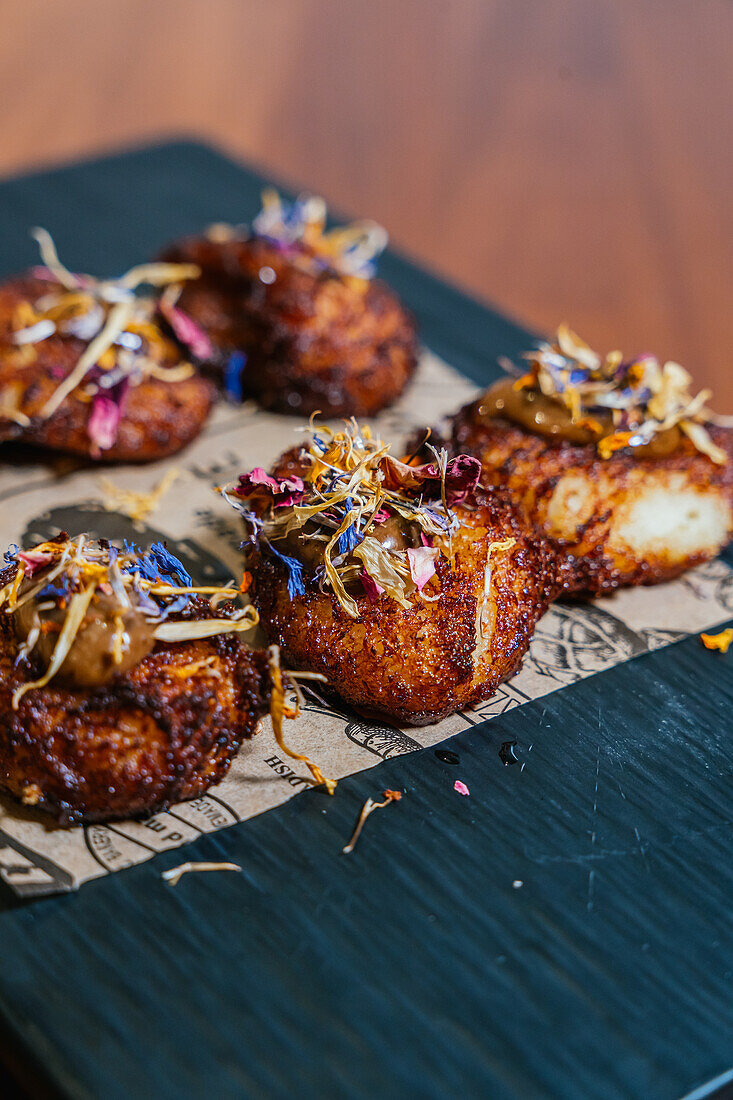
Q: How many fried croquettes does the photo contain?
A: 5